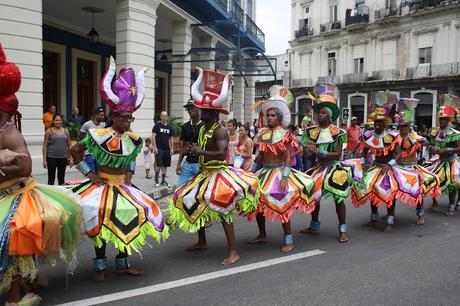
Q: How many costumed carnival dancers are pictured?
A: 8